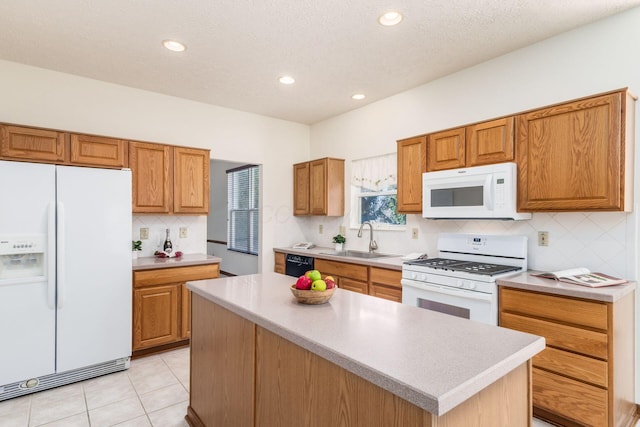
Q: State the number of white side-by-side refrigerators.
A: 1